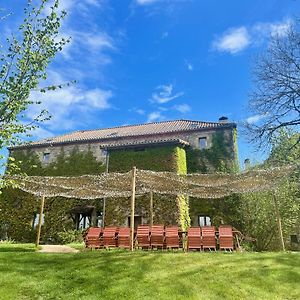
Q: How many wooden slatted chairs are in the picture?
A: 9